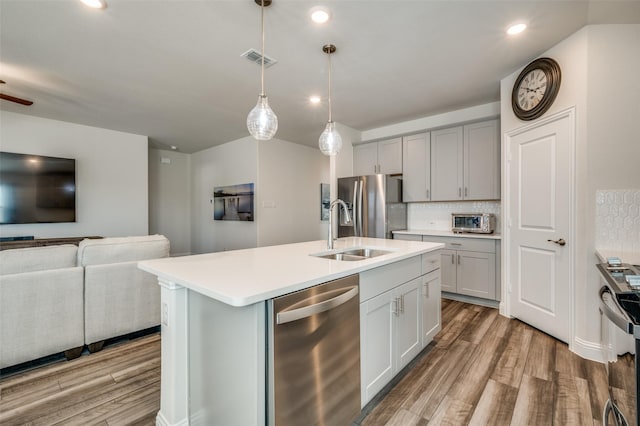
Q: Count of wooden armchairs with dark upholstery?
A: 0